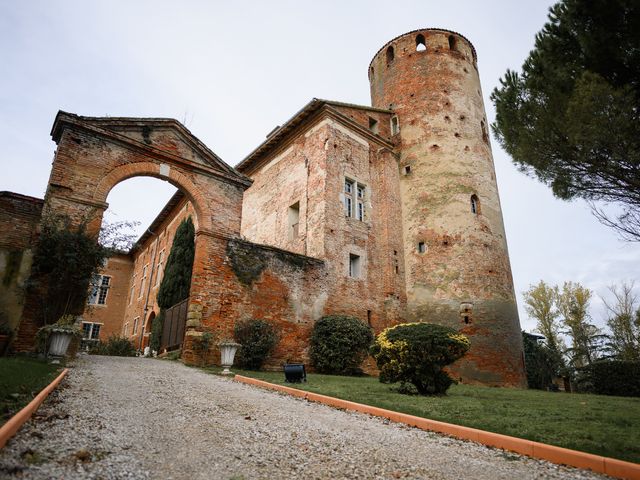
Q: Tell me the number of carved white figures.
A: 2